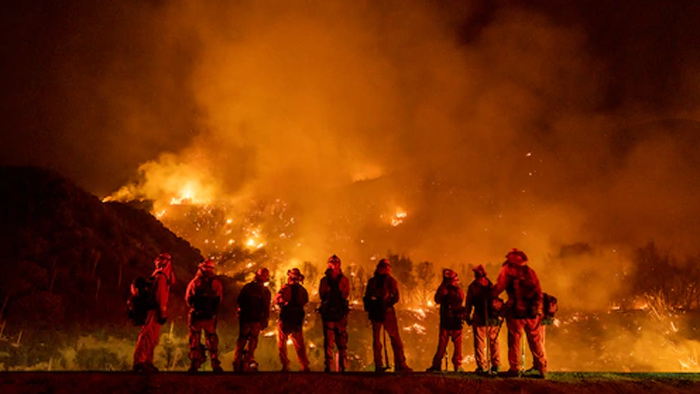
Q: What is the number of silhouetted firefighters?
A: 9